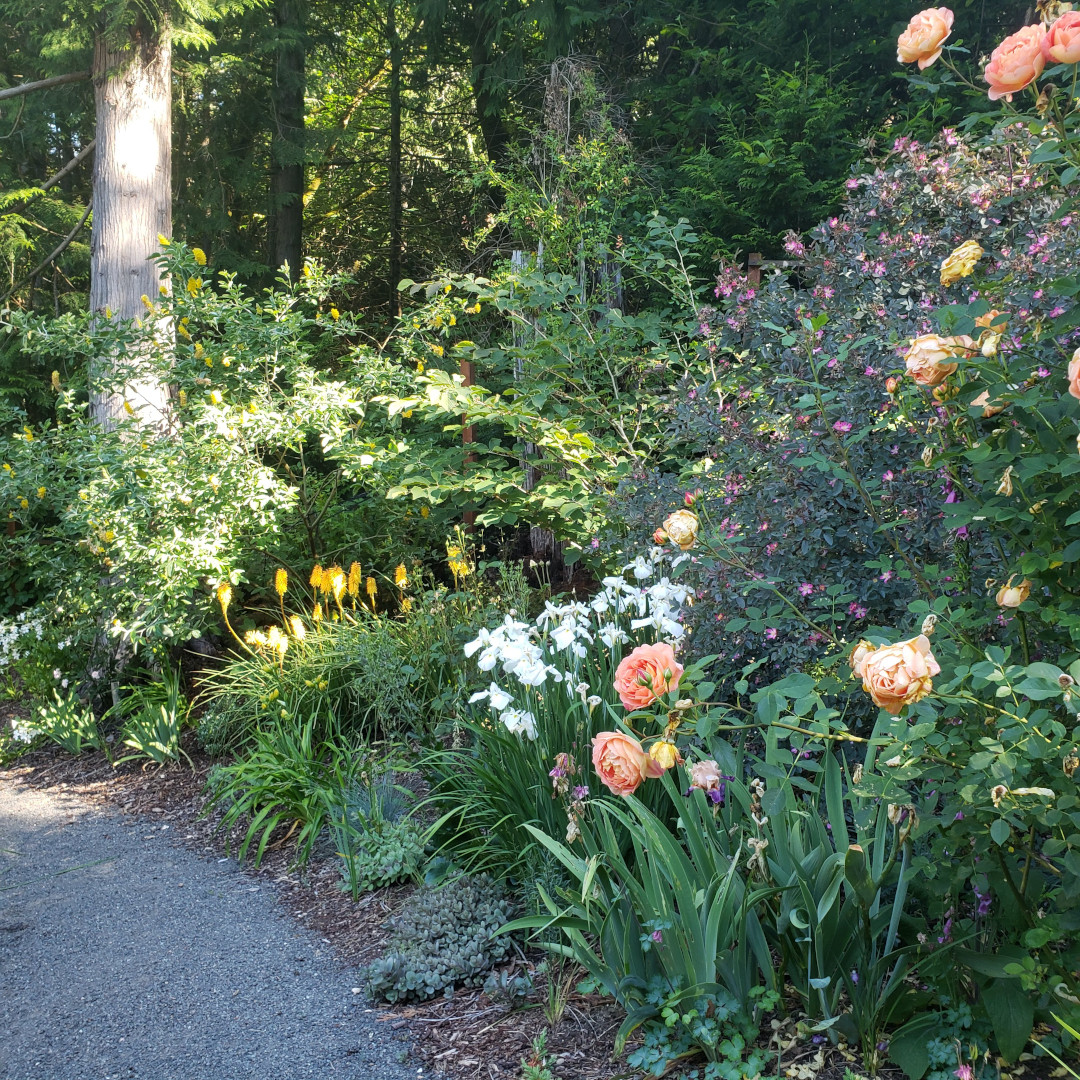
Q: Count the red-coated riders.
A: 0